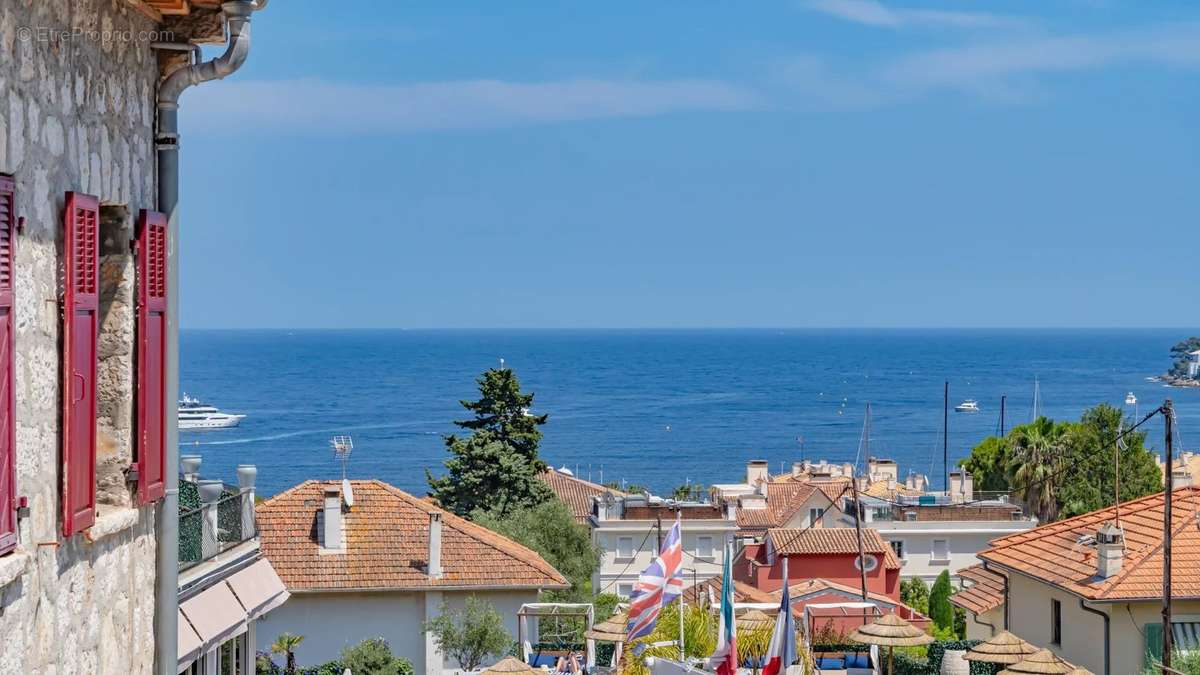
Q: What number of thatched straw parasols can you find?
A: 7